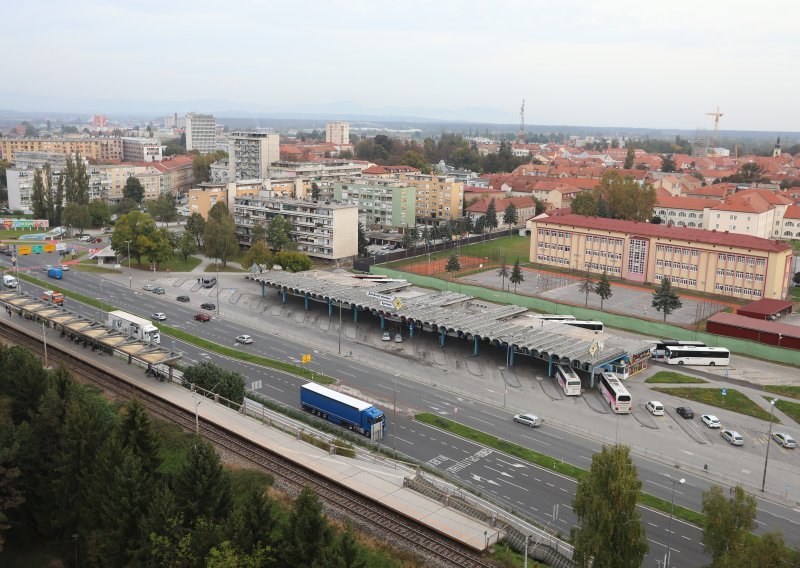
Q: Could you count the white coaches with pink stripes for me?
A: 2